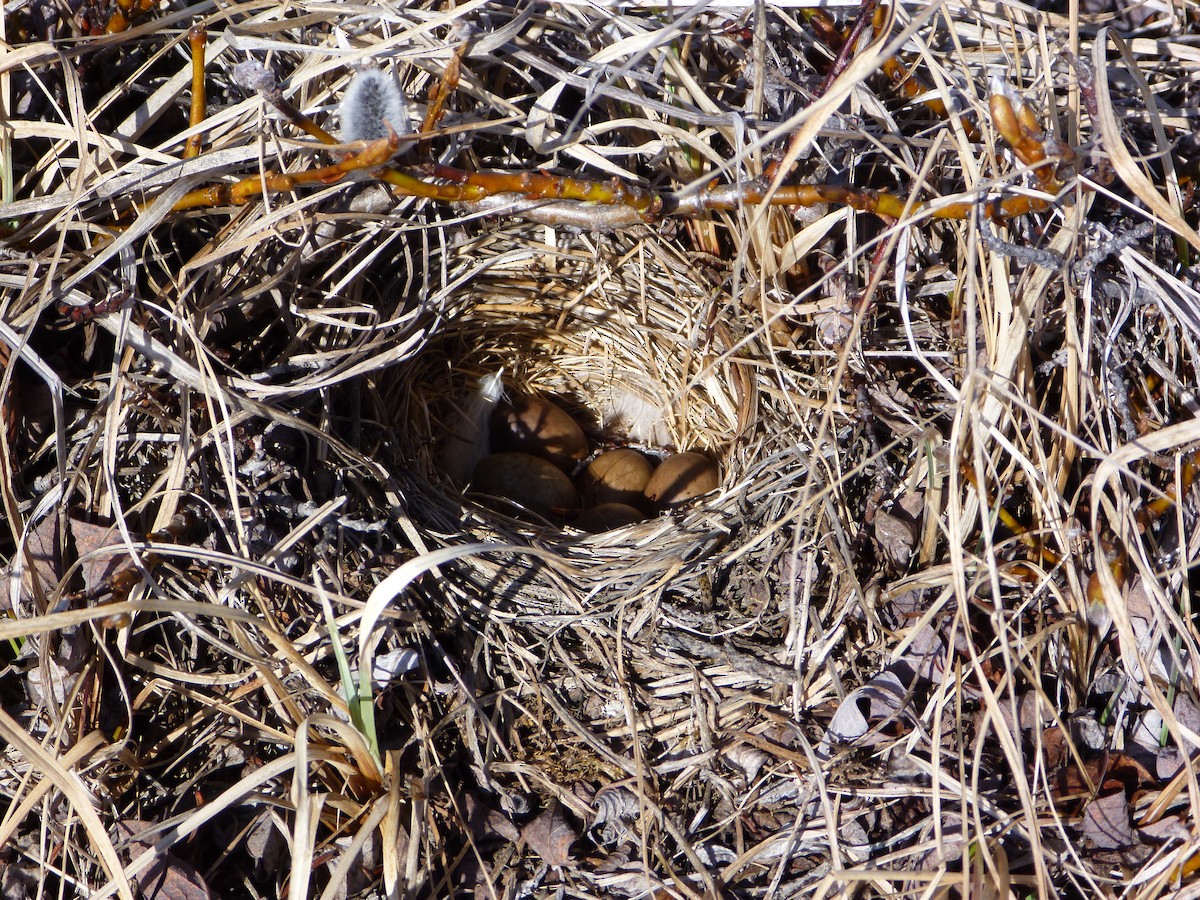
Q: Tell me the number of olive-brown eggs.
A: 5